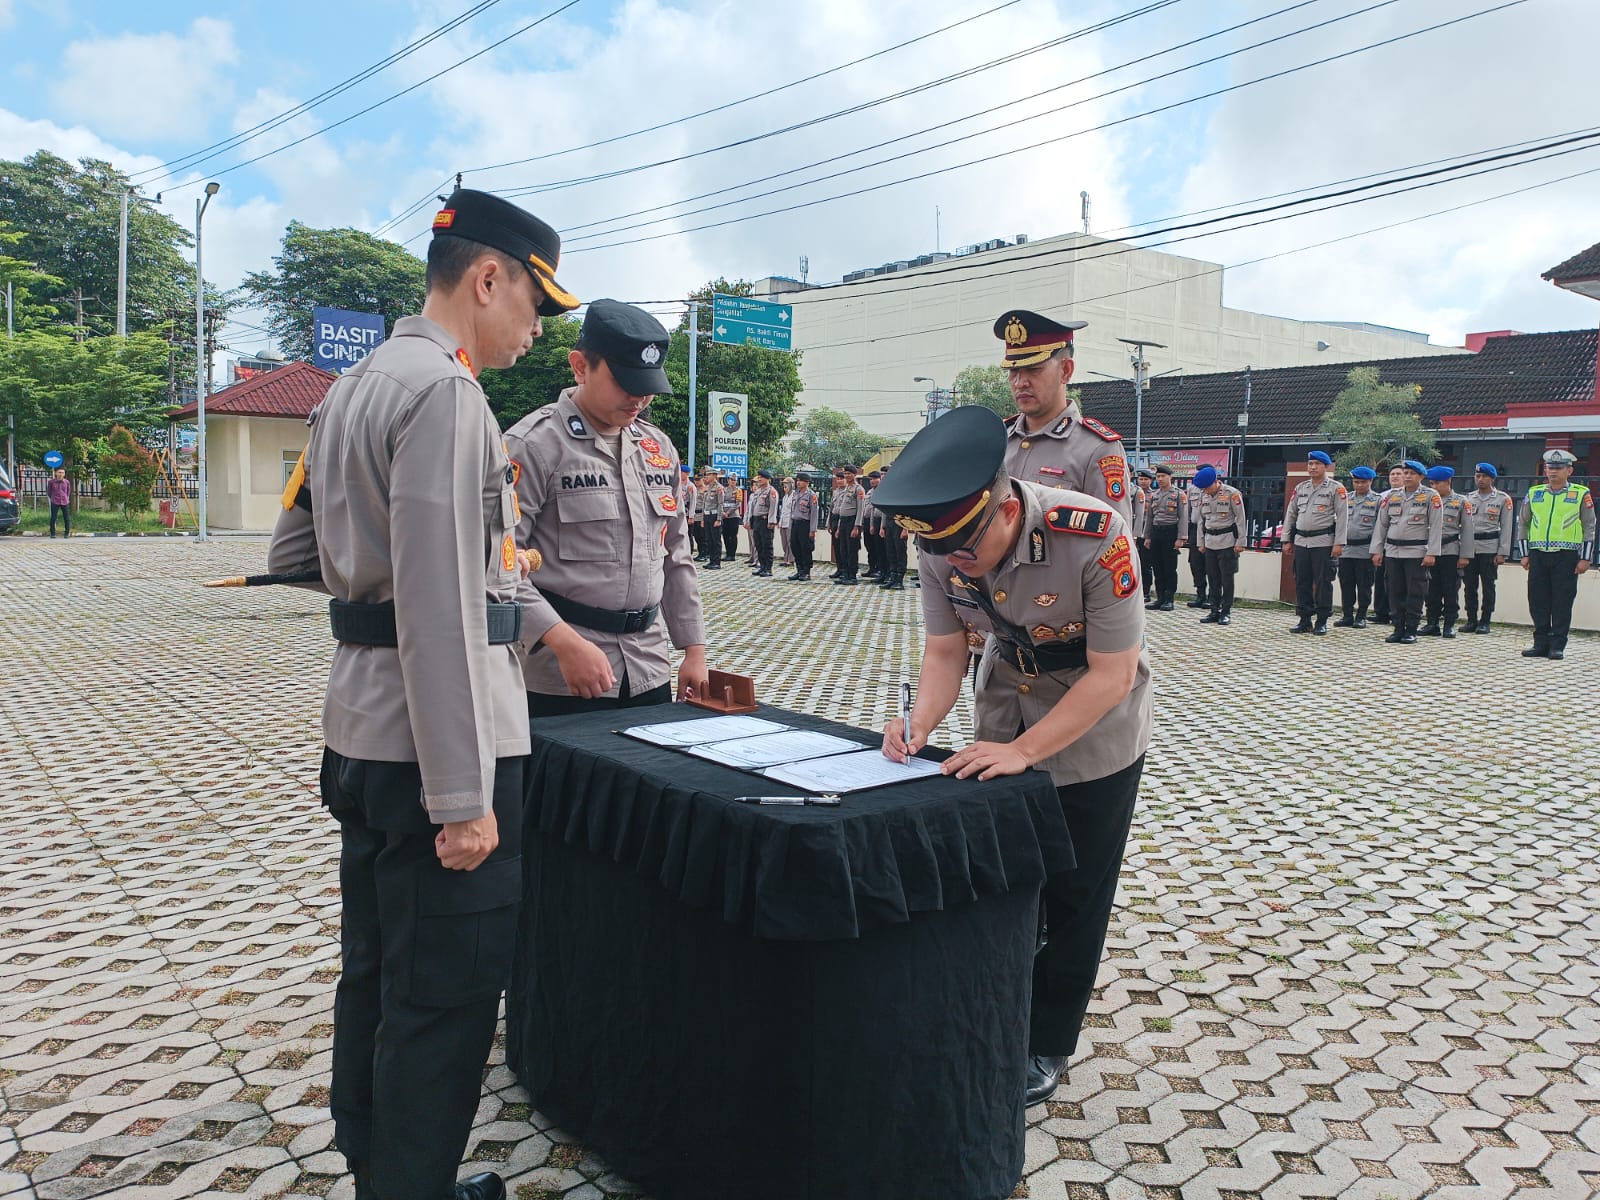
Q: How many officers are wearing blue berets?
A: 7